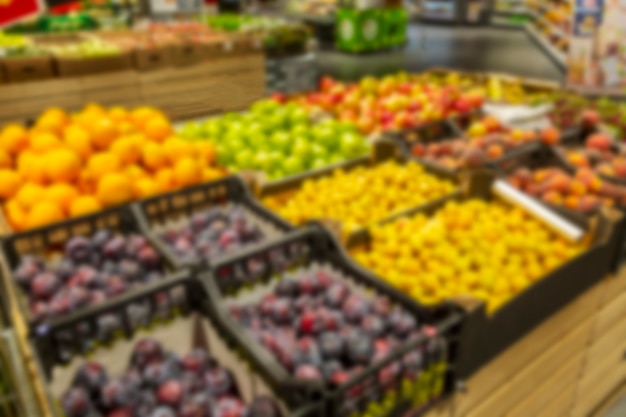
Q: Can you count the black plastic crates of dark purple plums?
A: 4